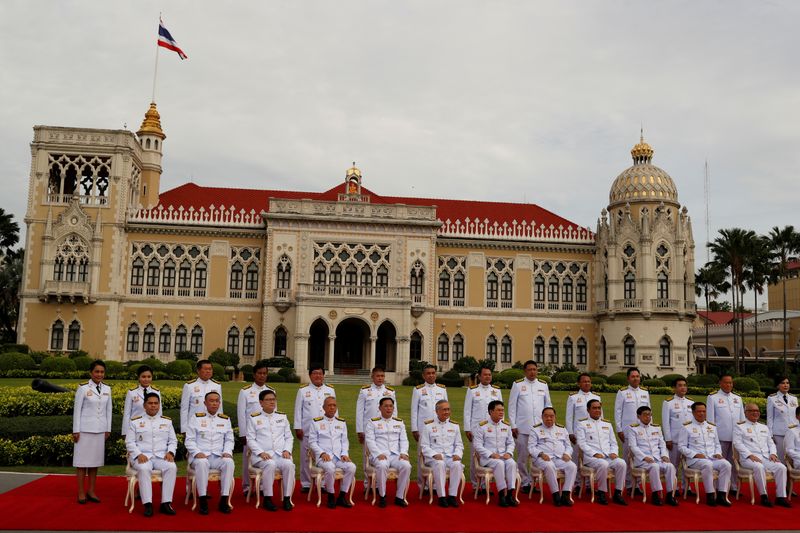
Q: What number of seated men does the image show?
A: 13